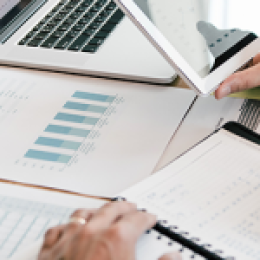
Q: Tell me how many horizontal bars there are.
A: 6